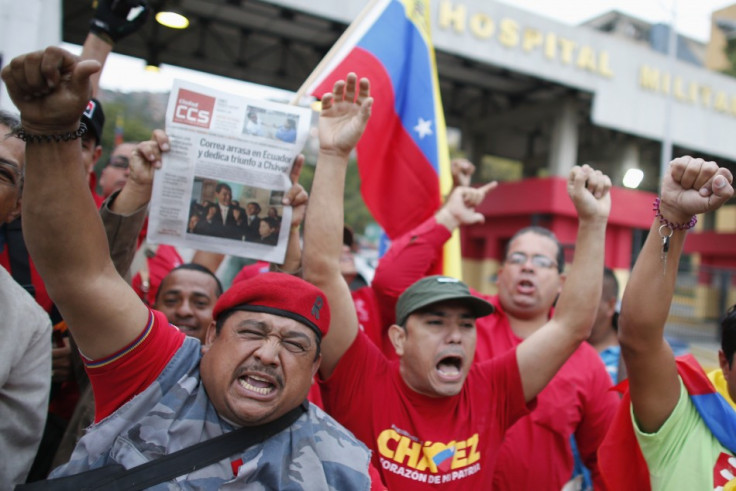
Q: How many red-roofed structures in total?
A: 2